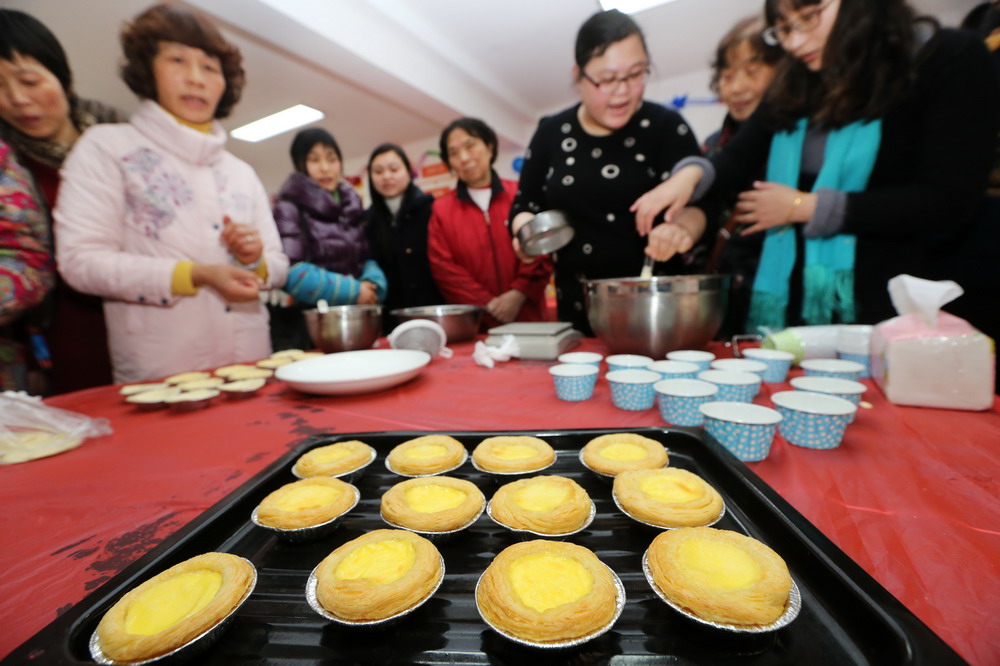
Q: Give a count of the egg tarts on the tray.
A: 12